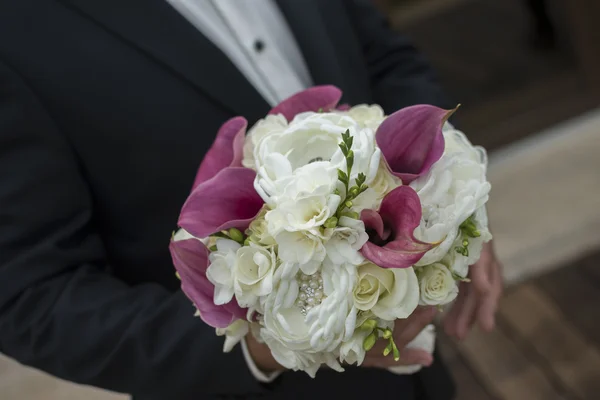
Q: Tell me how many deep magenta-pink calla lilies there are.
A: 6